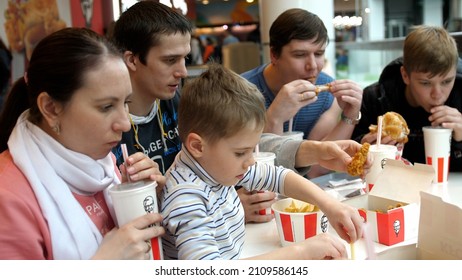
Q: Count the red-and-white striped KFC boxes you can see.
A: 2